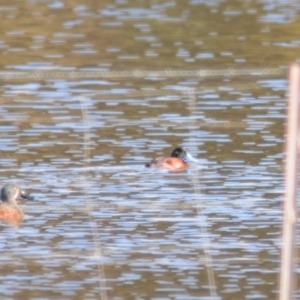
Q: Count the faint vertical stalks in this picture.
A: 2